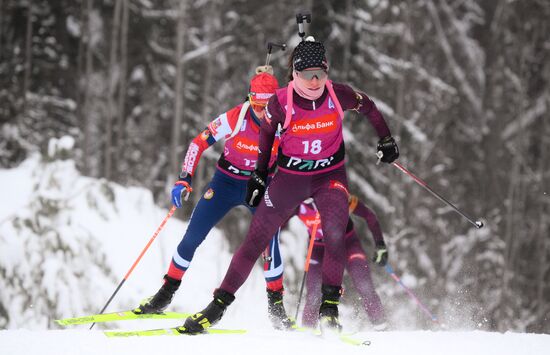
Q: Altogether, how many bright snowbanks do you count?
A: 1